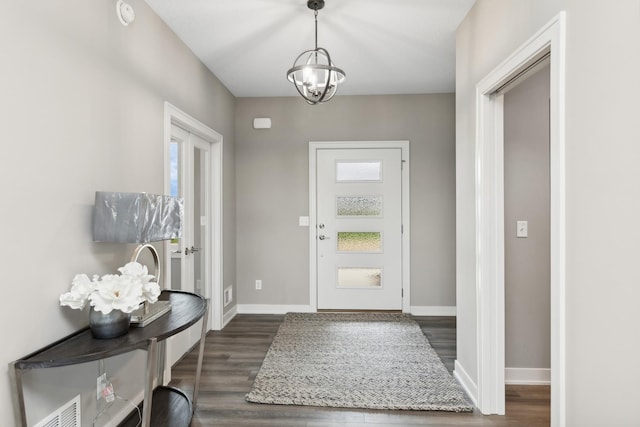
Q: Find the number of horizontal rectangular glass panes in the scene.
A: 4